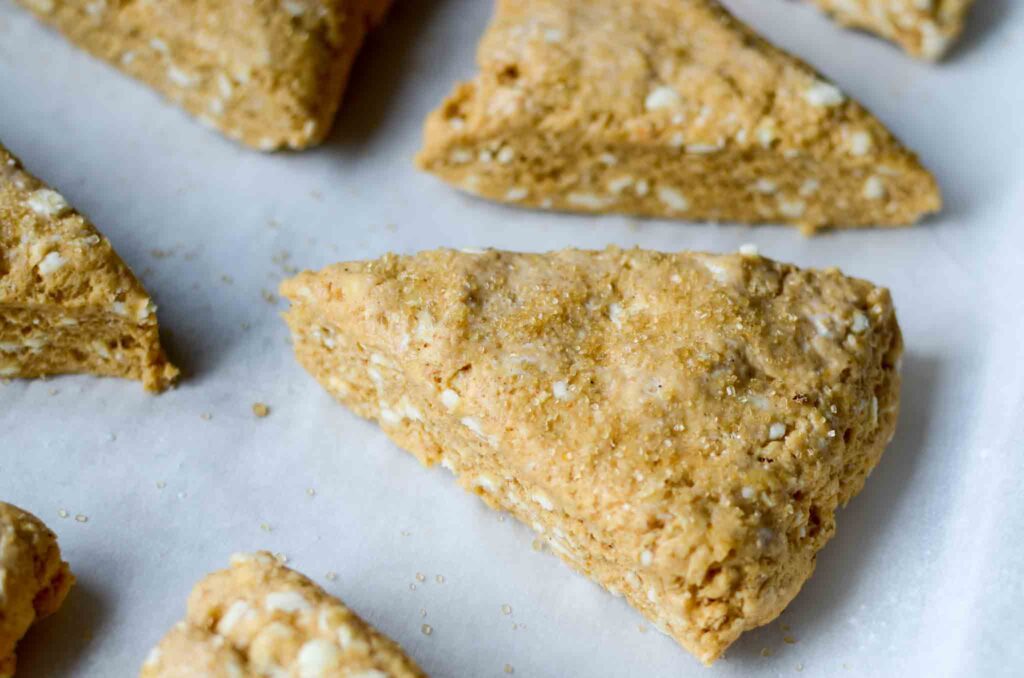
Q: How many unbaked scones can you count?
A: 7